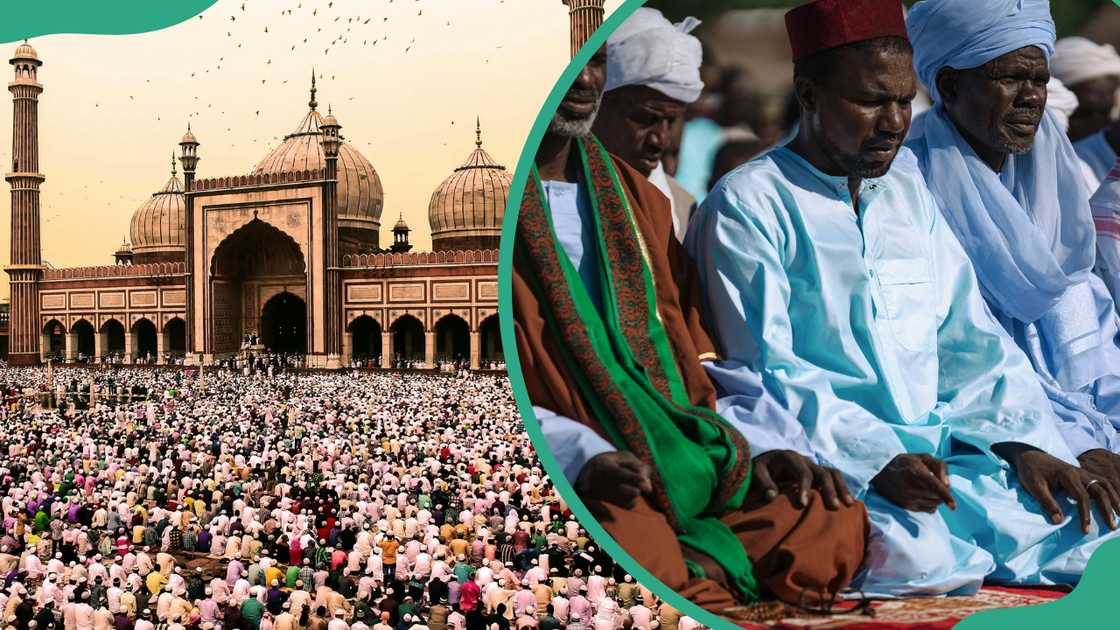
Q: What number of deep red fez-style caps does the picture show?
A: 1